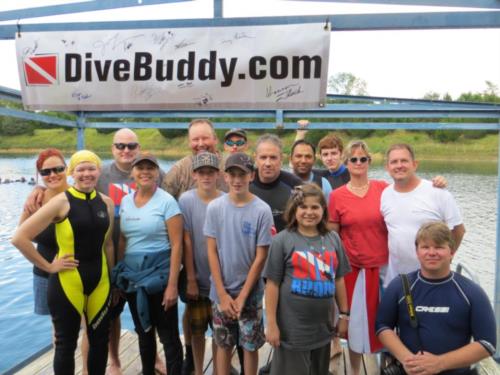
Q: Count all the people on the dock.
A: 15